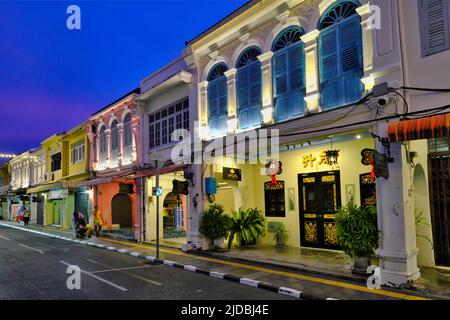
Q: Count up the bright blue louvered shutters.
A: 4